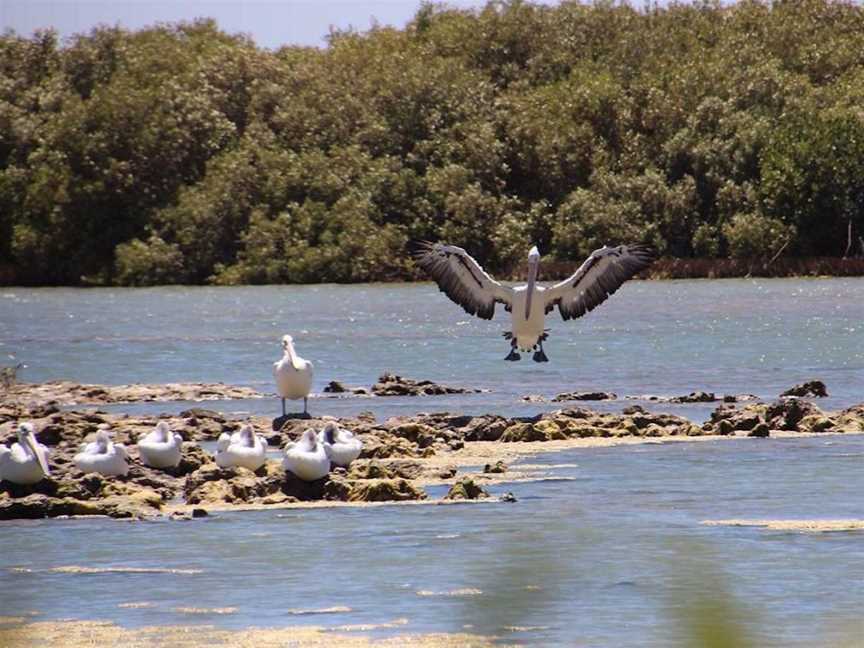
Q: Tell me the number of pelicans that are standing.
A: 1